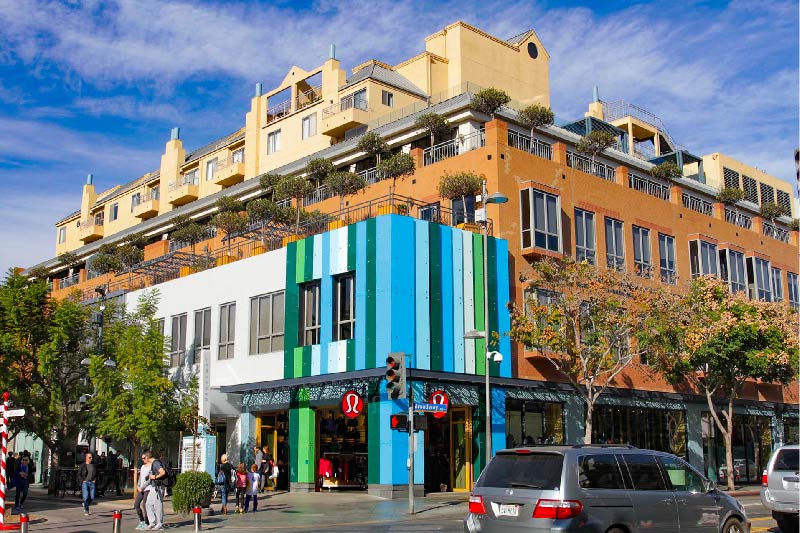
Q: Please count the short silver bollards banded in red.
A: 3